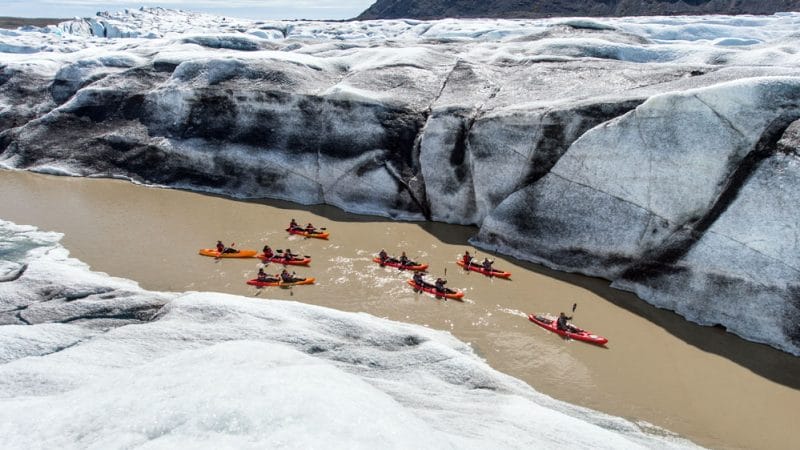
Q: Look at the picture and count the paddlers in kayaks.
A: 14